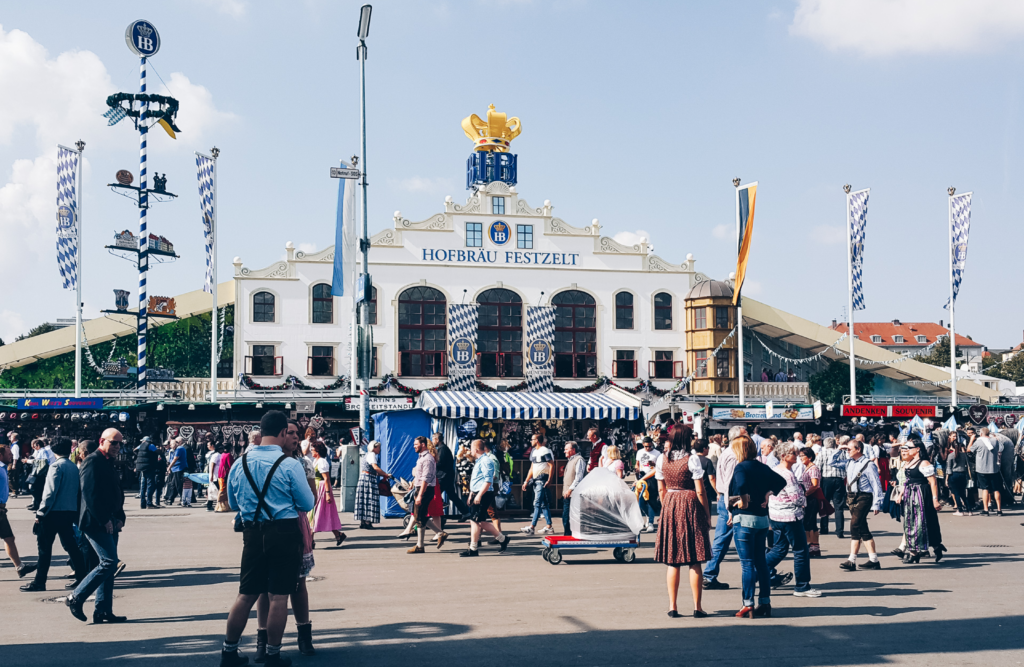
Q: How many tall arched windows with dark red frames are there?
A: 3